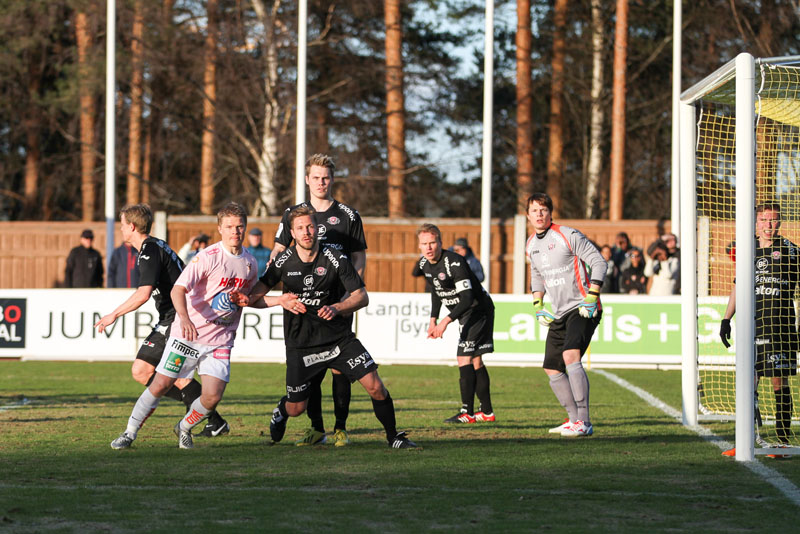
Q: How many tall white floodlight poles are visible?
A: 4